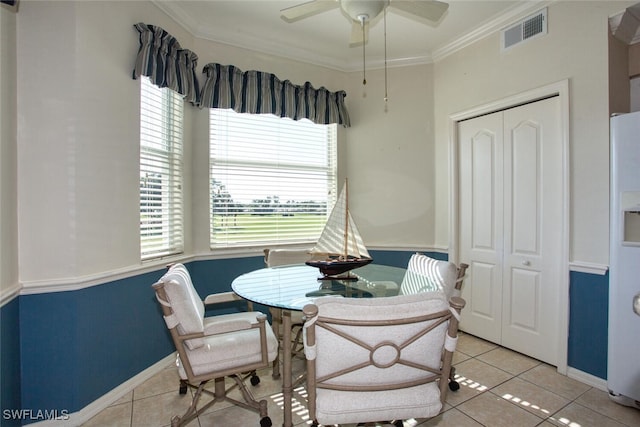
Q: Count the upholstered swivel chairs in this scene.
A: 4